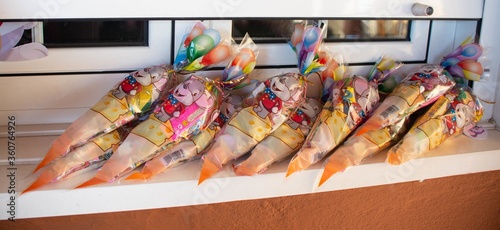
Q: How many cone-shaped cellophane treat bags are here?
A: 10